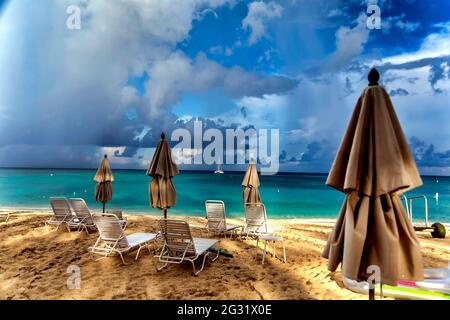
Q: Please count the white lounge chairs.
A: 6